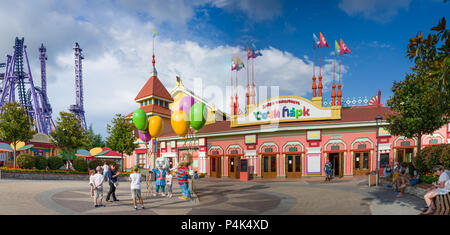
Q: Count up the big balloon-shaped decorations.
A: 6